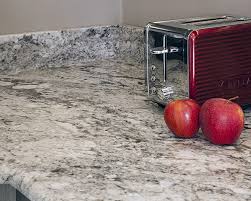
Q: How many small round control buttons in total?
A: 3